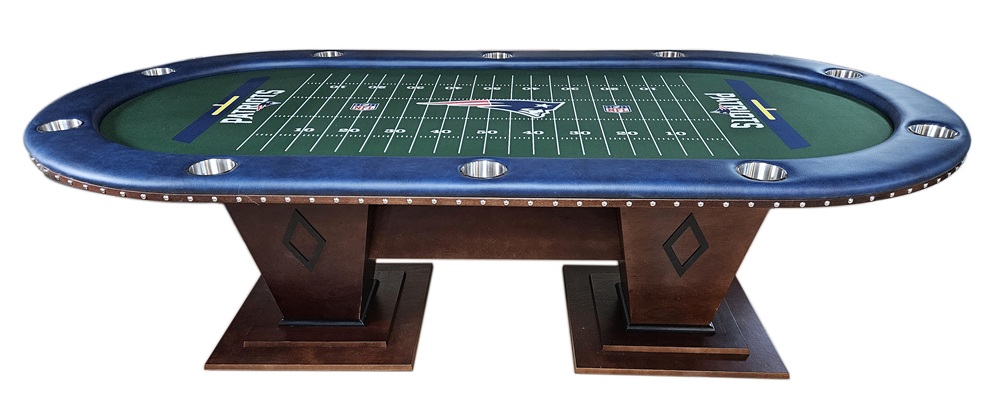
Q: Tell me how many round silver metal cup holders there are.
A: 10